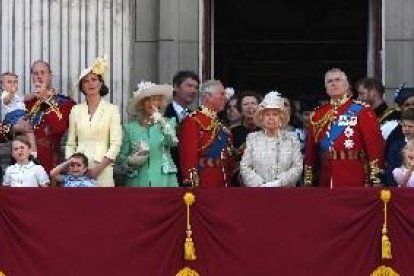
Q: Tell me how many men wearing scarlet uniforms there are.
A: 3